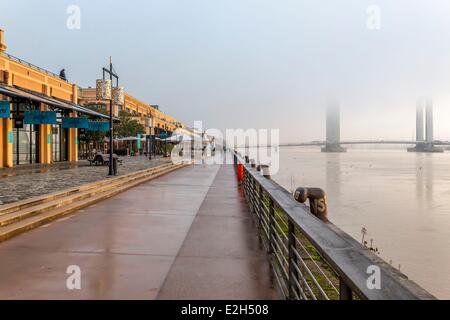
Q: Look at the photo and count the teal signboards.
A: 4